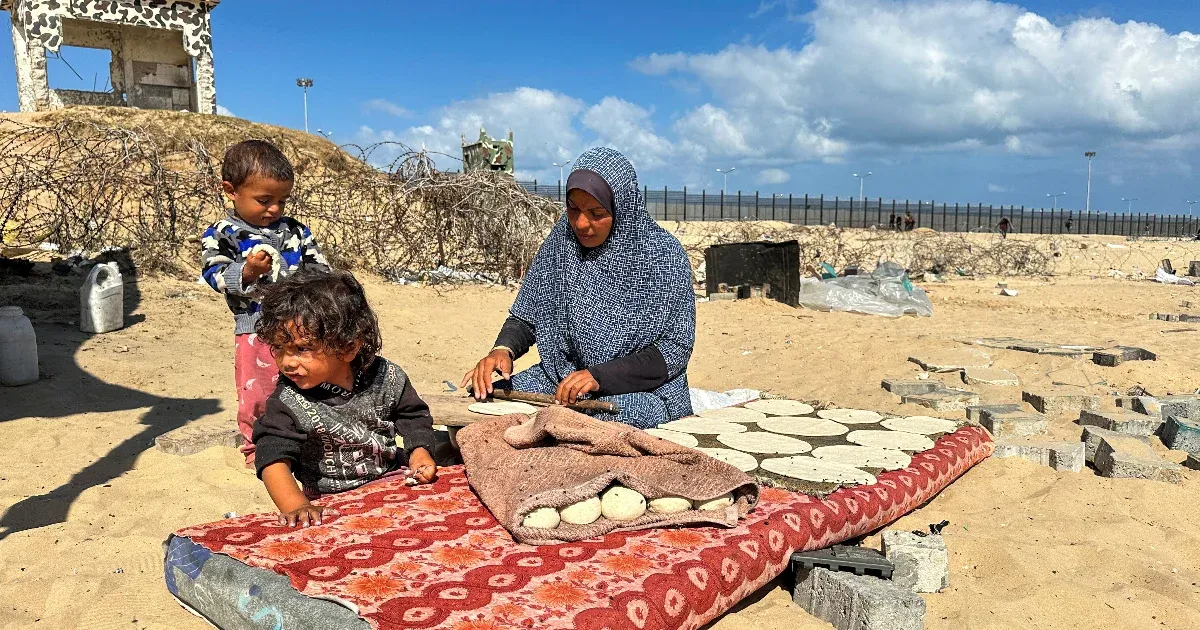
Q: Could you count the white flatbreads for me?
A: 13